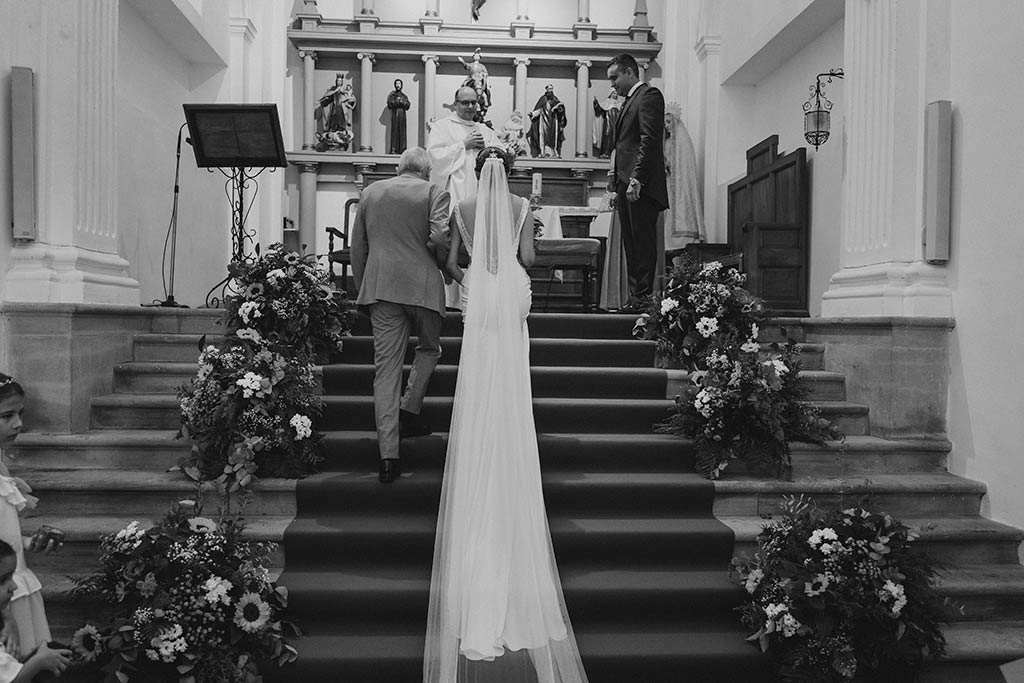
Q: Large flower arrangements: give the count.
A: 4